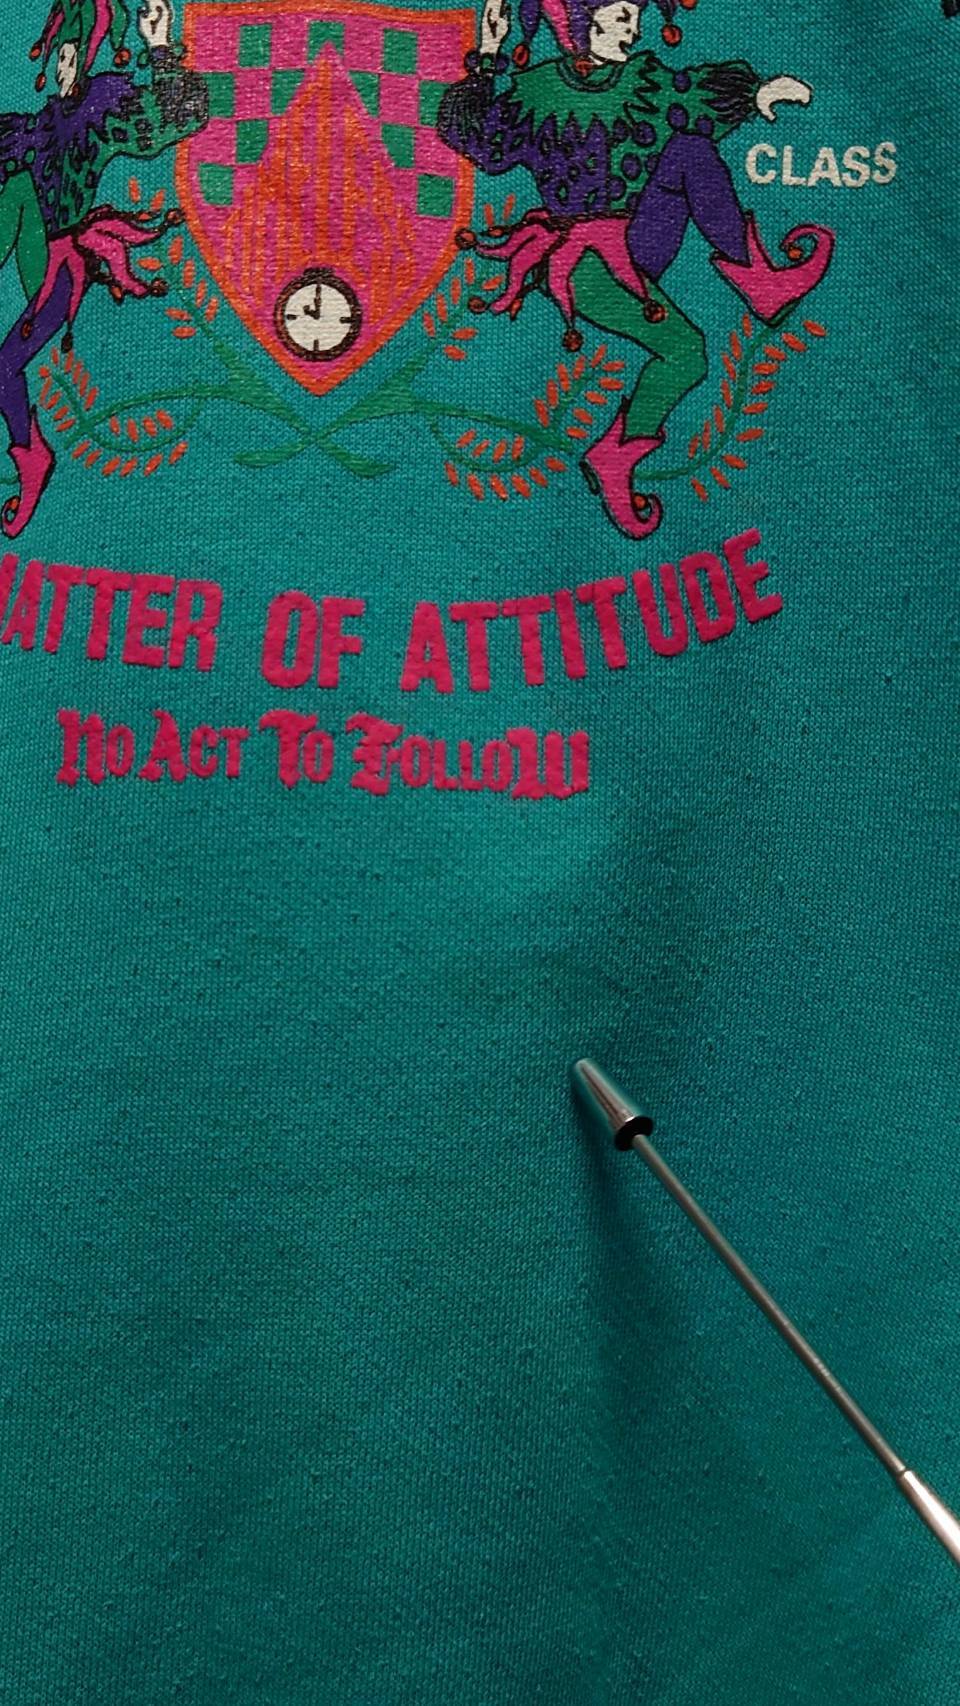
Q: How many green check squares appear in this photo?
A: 11